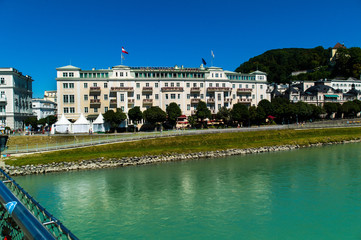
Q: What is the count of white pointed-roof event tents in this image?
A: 3